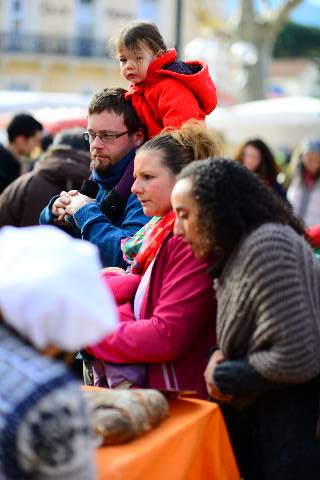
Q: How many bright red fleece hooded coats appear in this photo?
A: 1